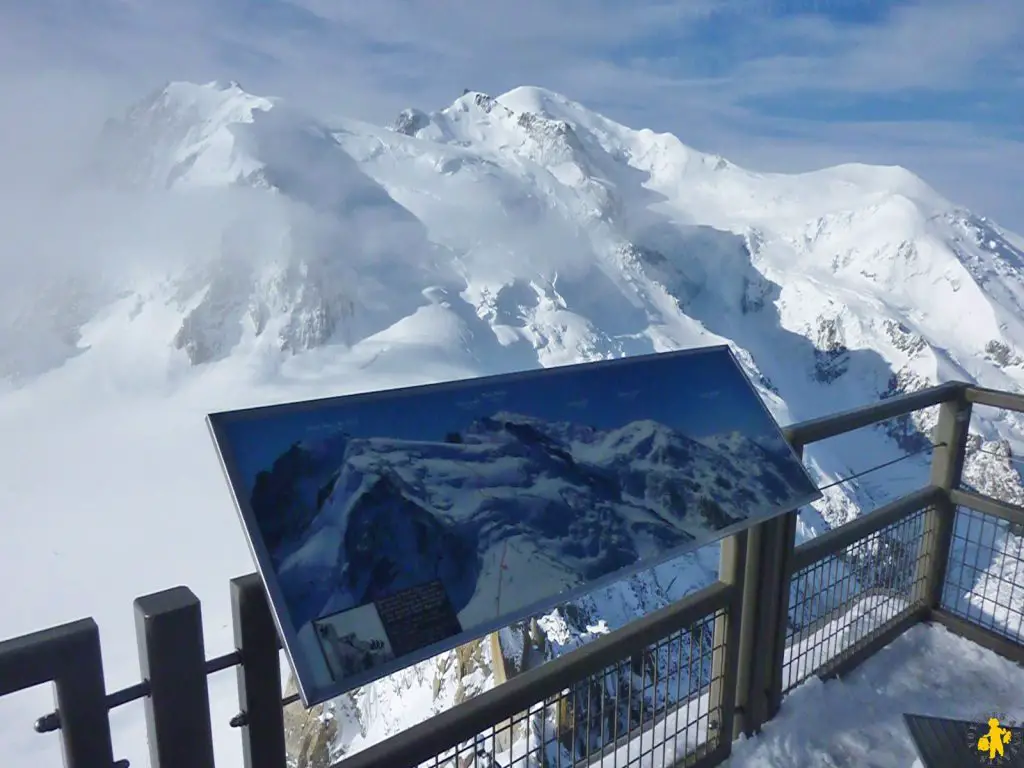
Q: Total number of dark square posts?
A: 3